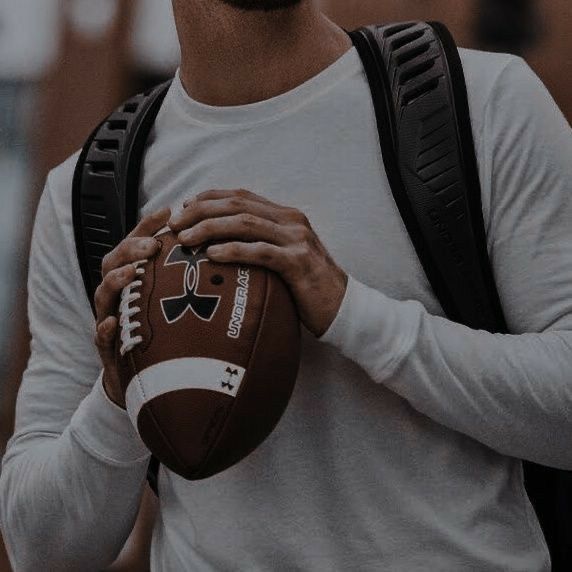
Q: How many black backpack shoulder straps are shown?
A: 2